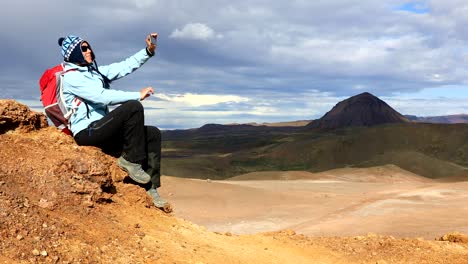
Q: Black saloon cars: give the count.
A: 0